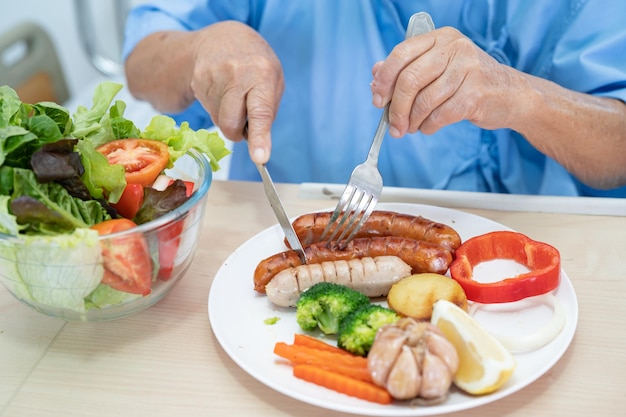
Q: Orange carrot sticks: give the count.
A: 3